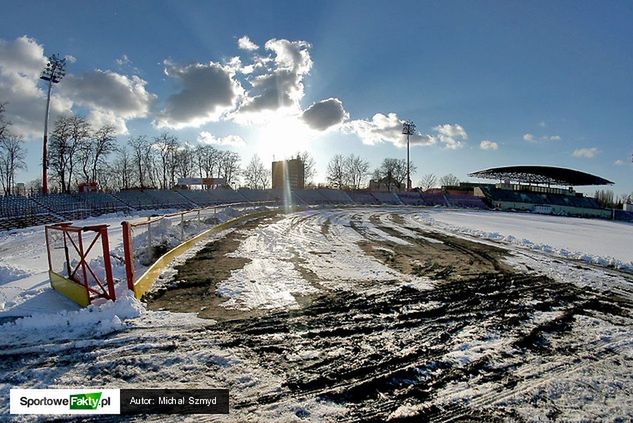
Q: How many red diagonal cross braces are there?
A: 2